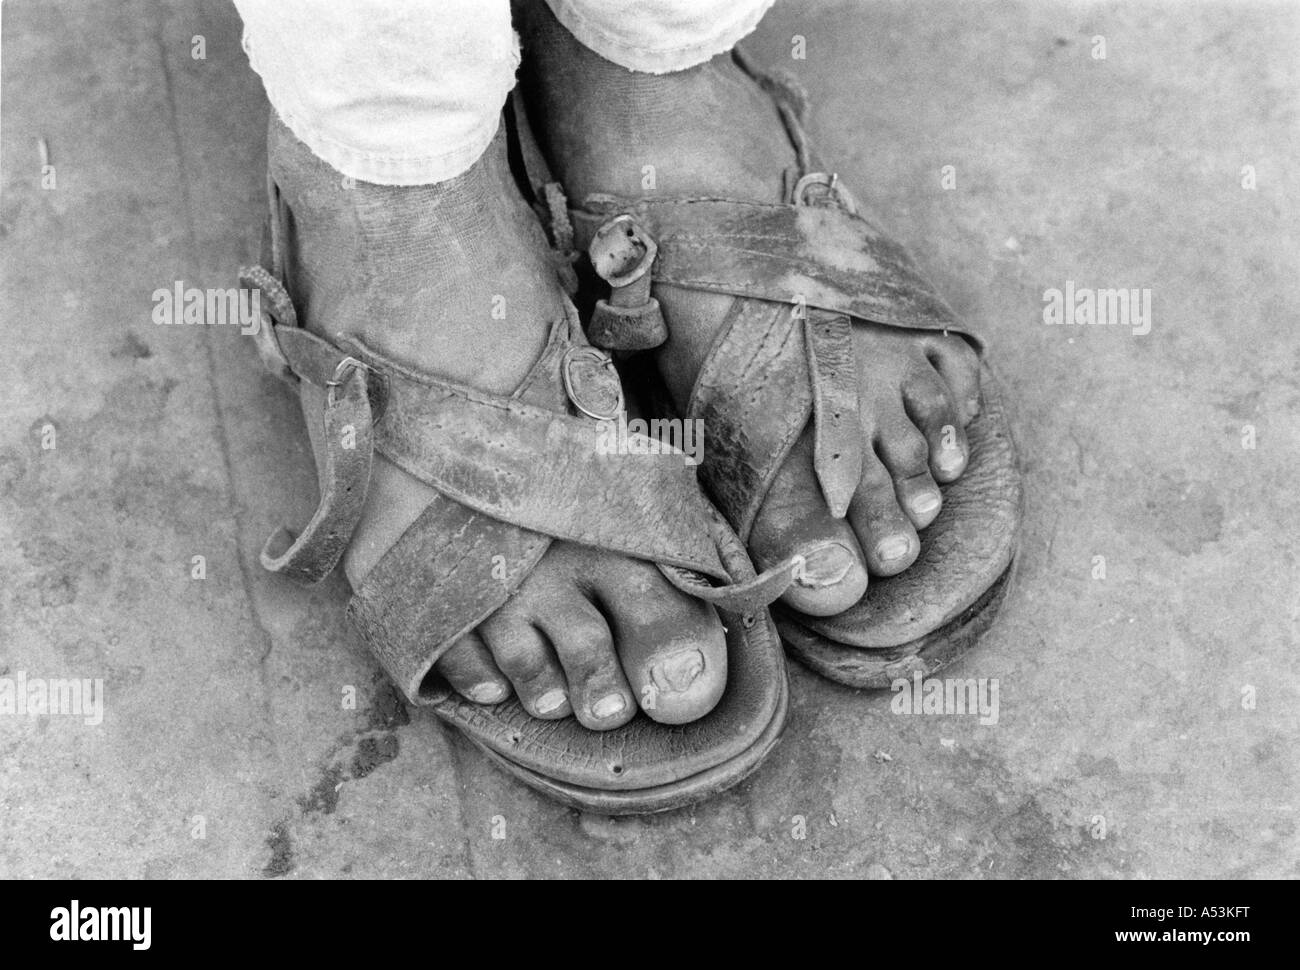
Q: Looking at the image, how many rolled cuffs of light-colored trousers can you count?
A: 2